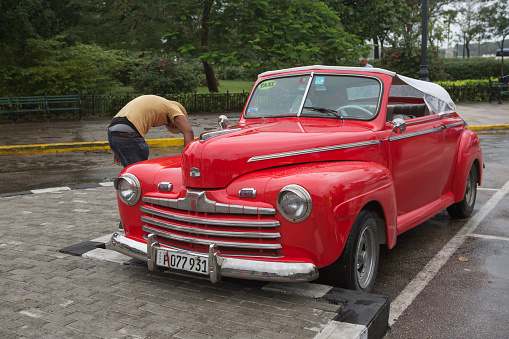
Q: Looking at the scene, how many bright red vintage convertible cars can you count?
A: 1